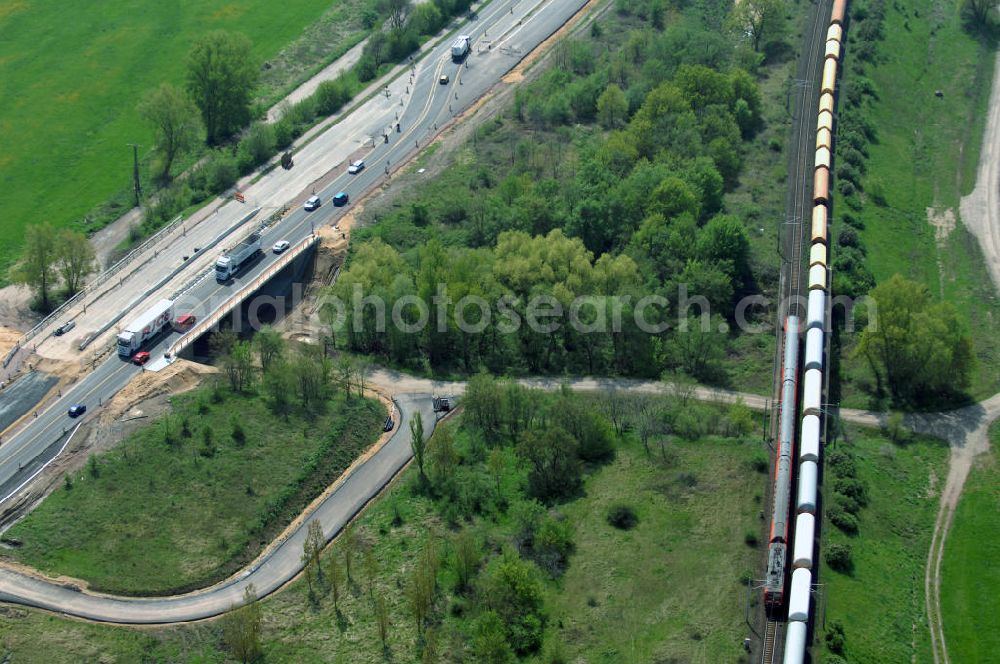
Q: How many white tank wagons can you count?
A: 8